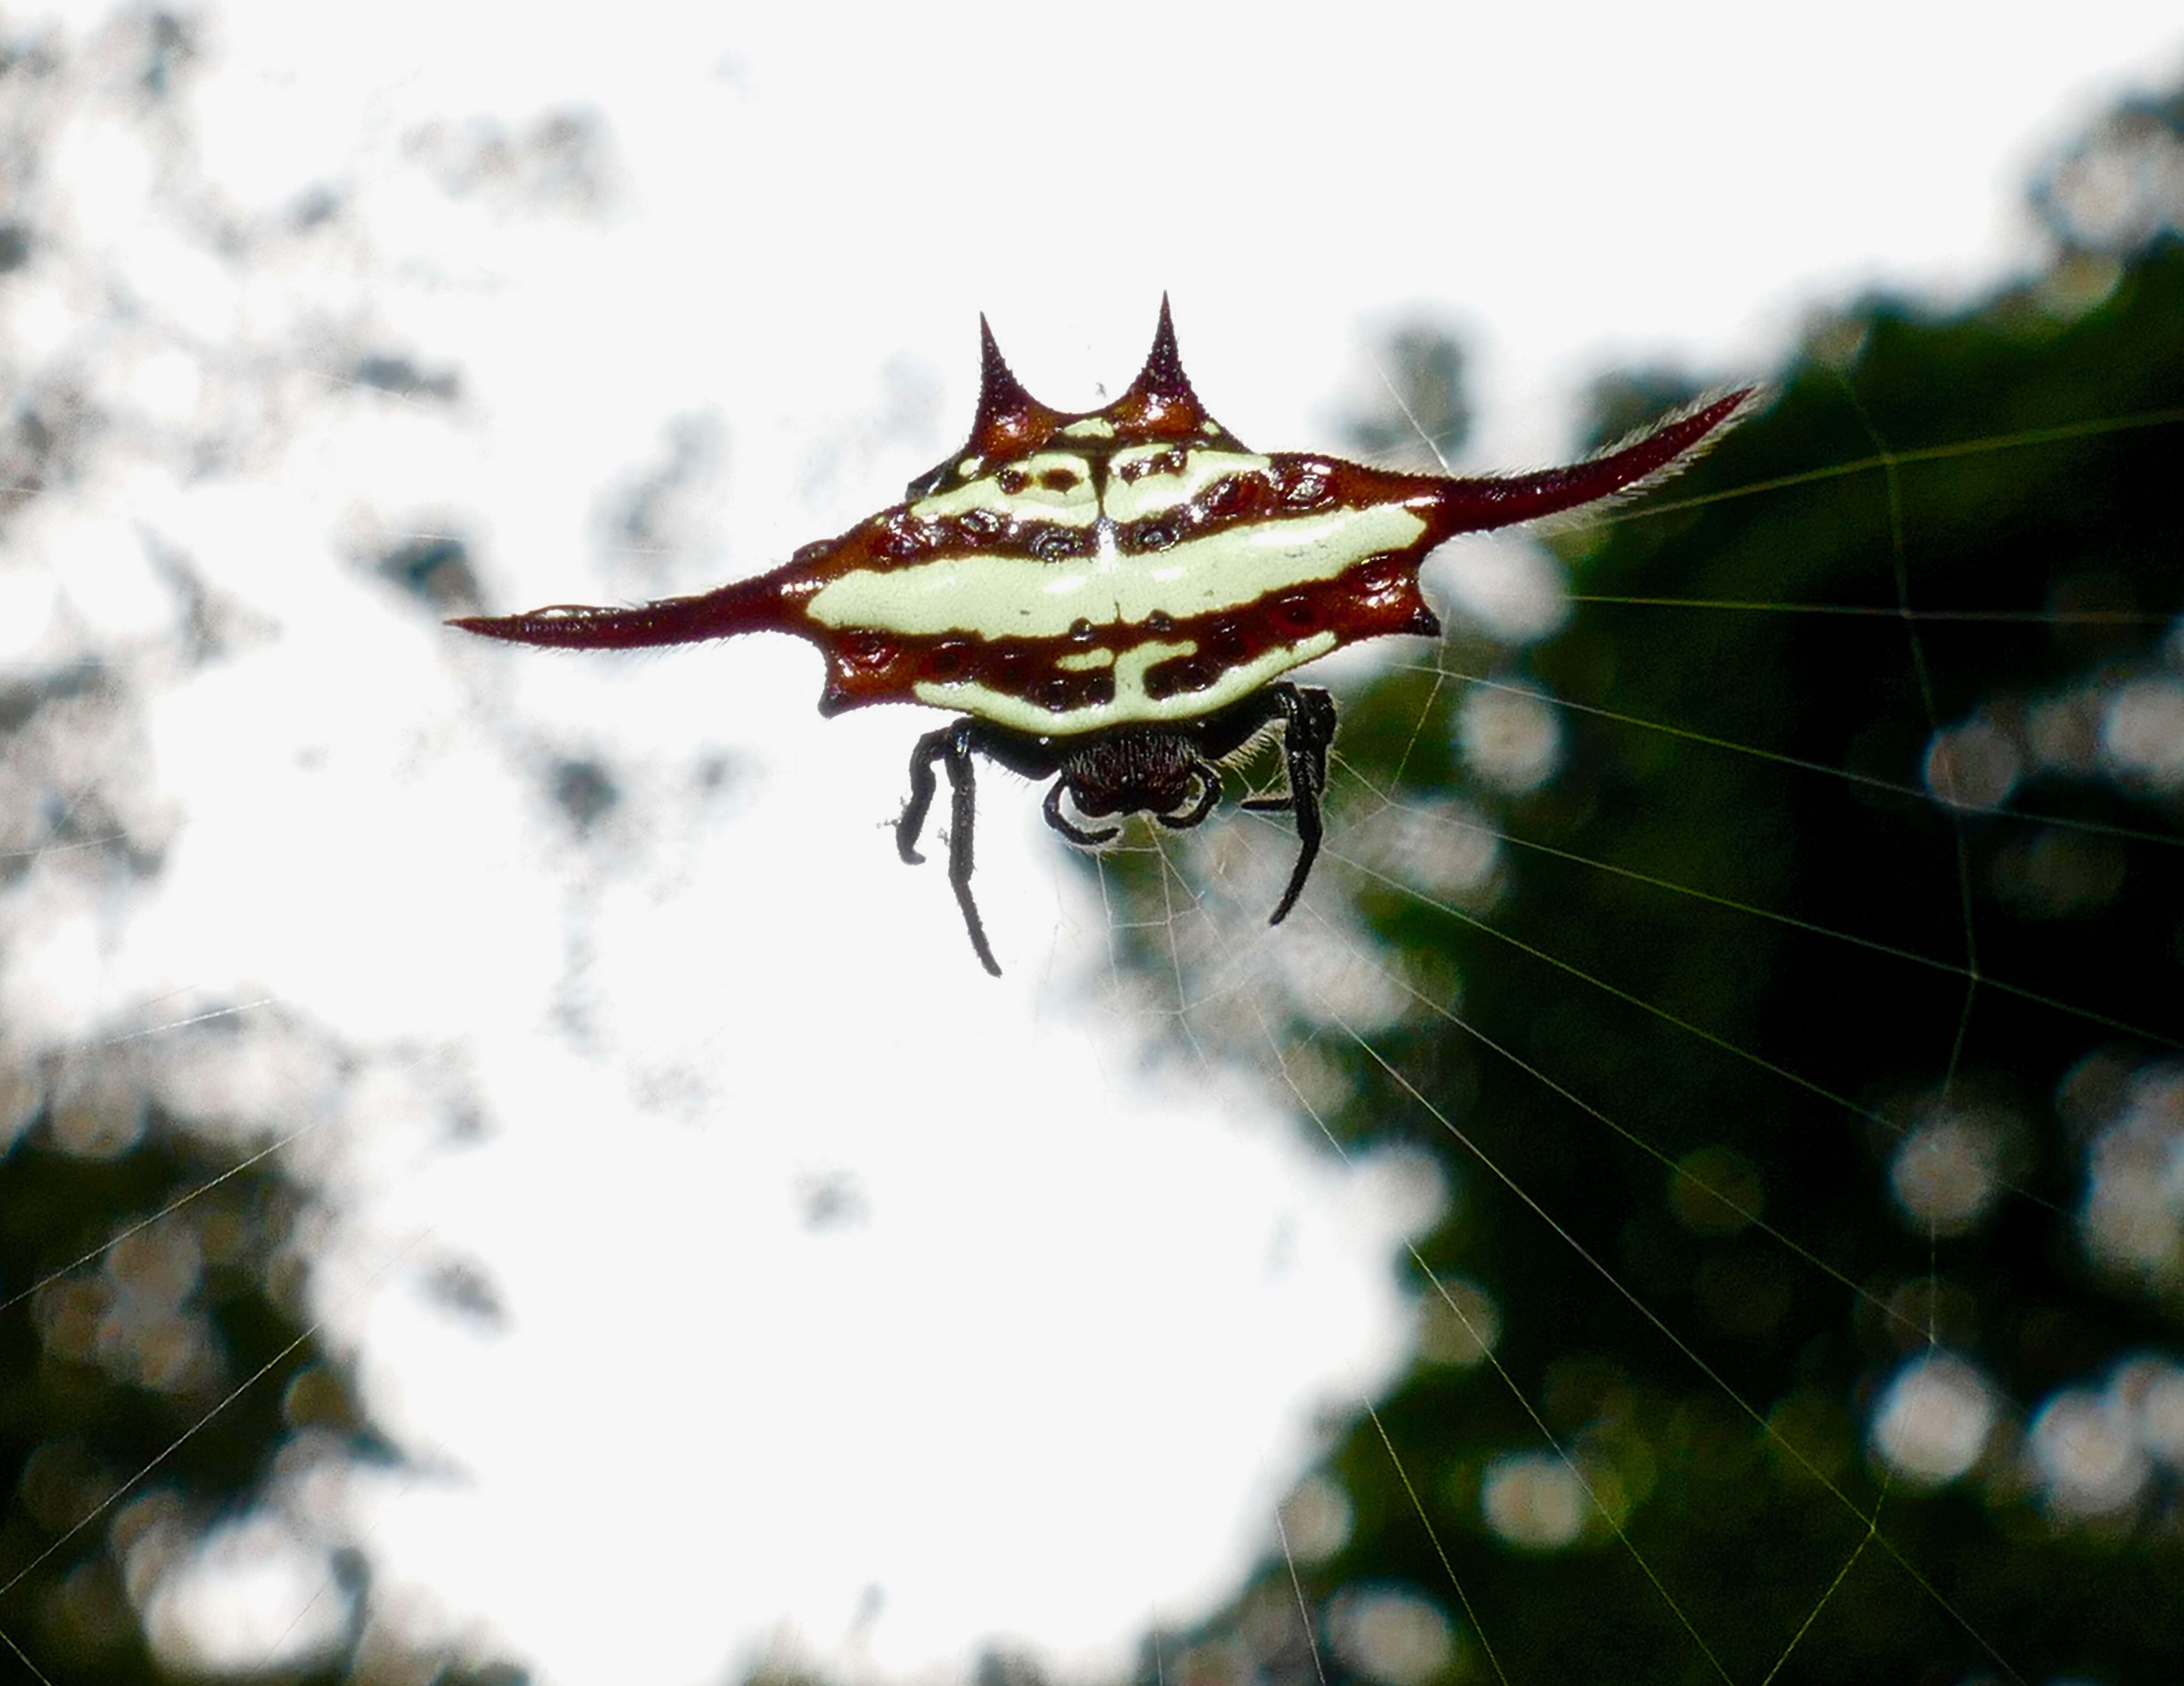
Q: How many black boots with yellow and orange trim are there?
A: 0